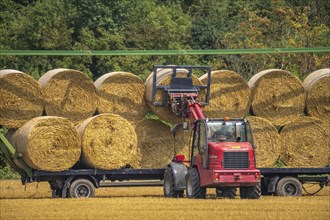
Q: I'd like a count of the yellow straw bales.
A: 13